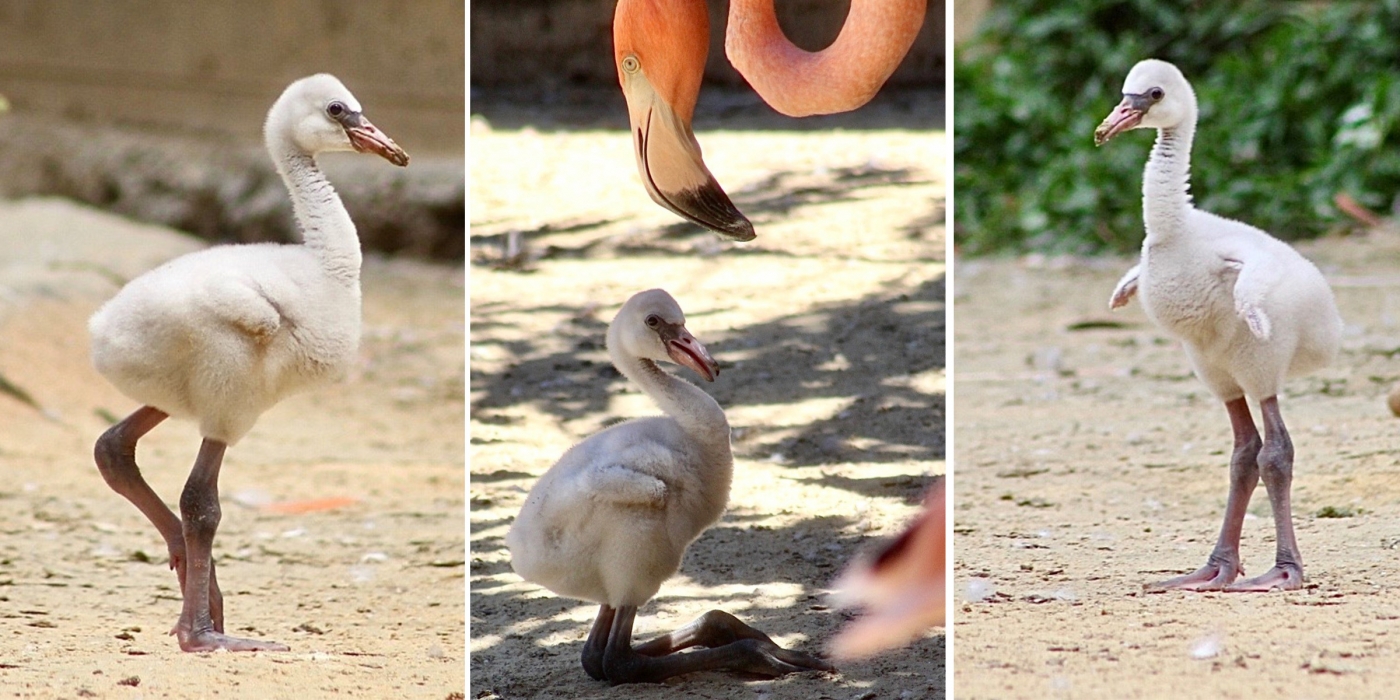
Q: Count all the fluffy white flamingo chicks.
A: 3